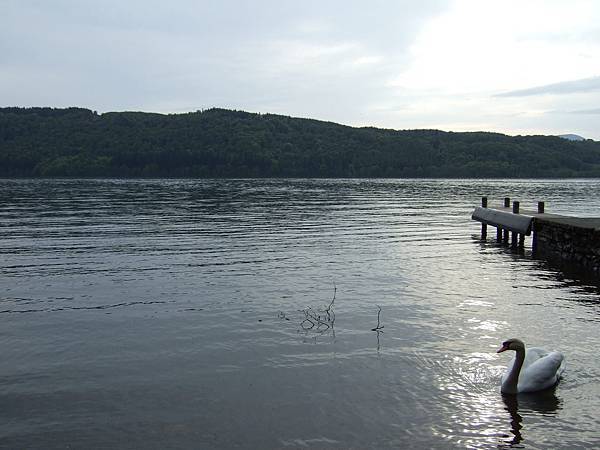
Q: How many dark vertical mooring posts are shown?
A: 4